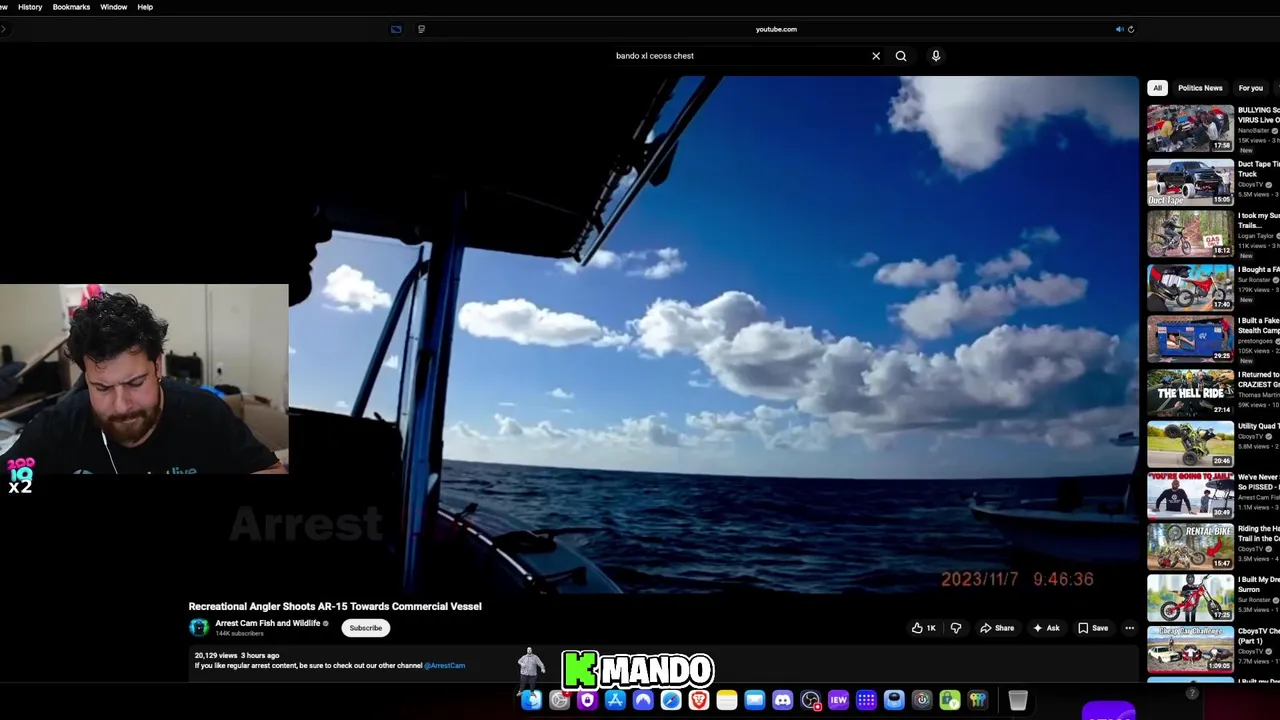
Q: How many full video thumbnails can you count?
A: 11